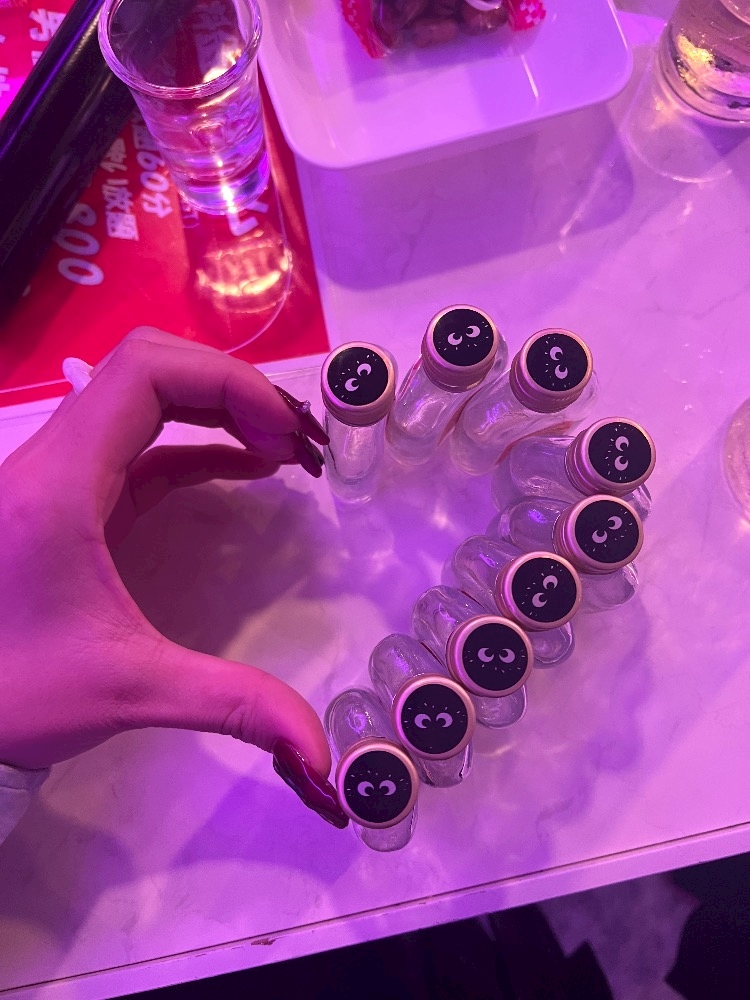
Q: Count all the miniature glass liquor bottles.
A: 9